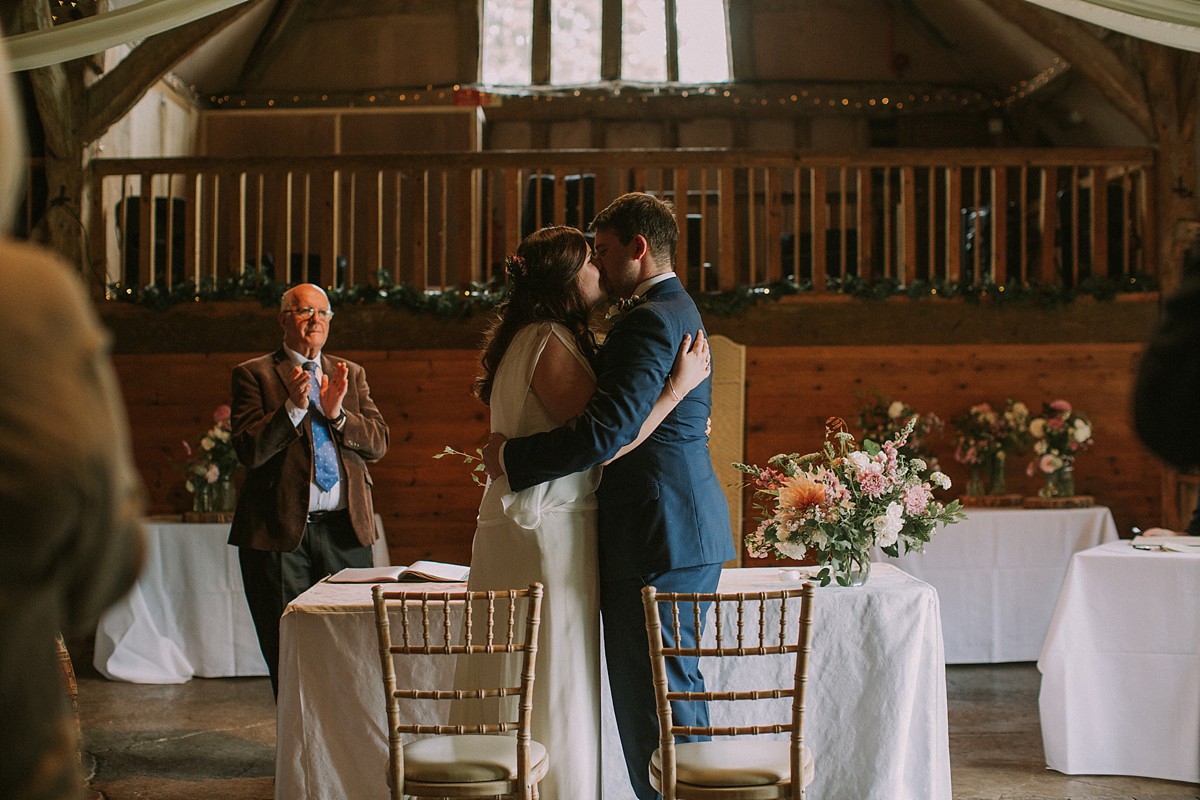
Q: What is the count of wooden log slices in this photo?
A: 3